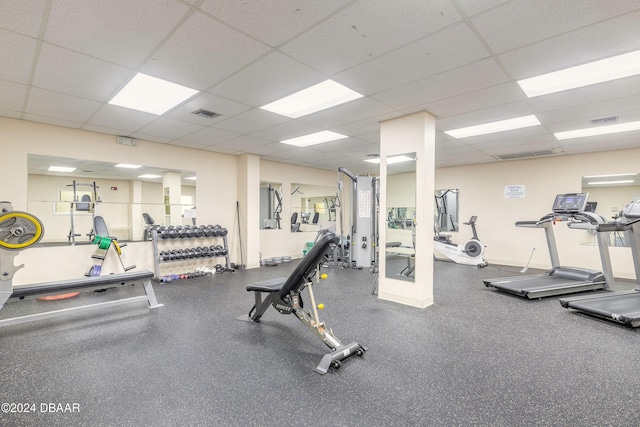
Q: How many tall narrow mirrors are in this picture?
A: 1